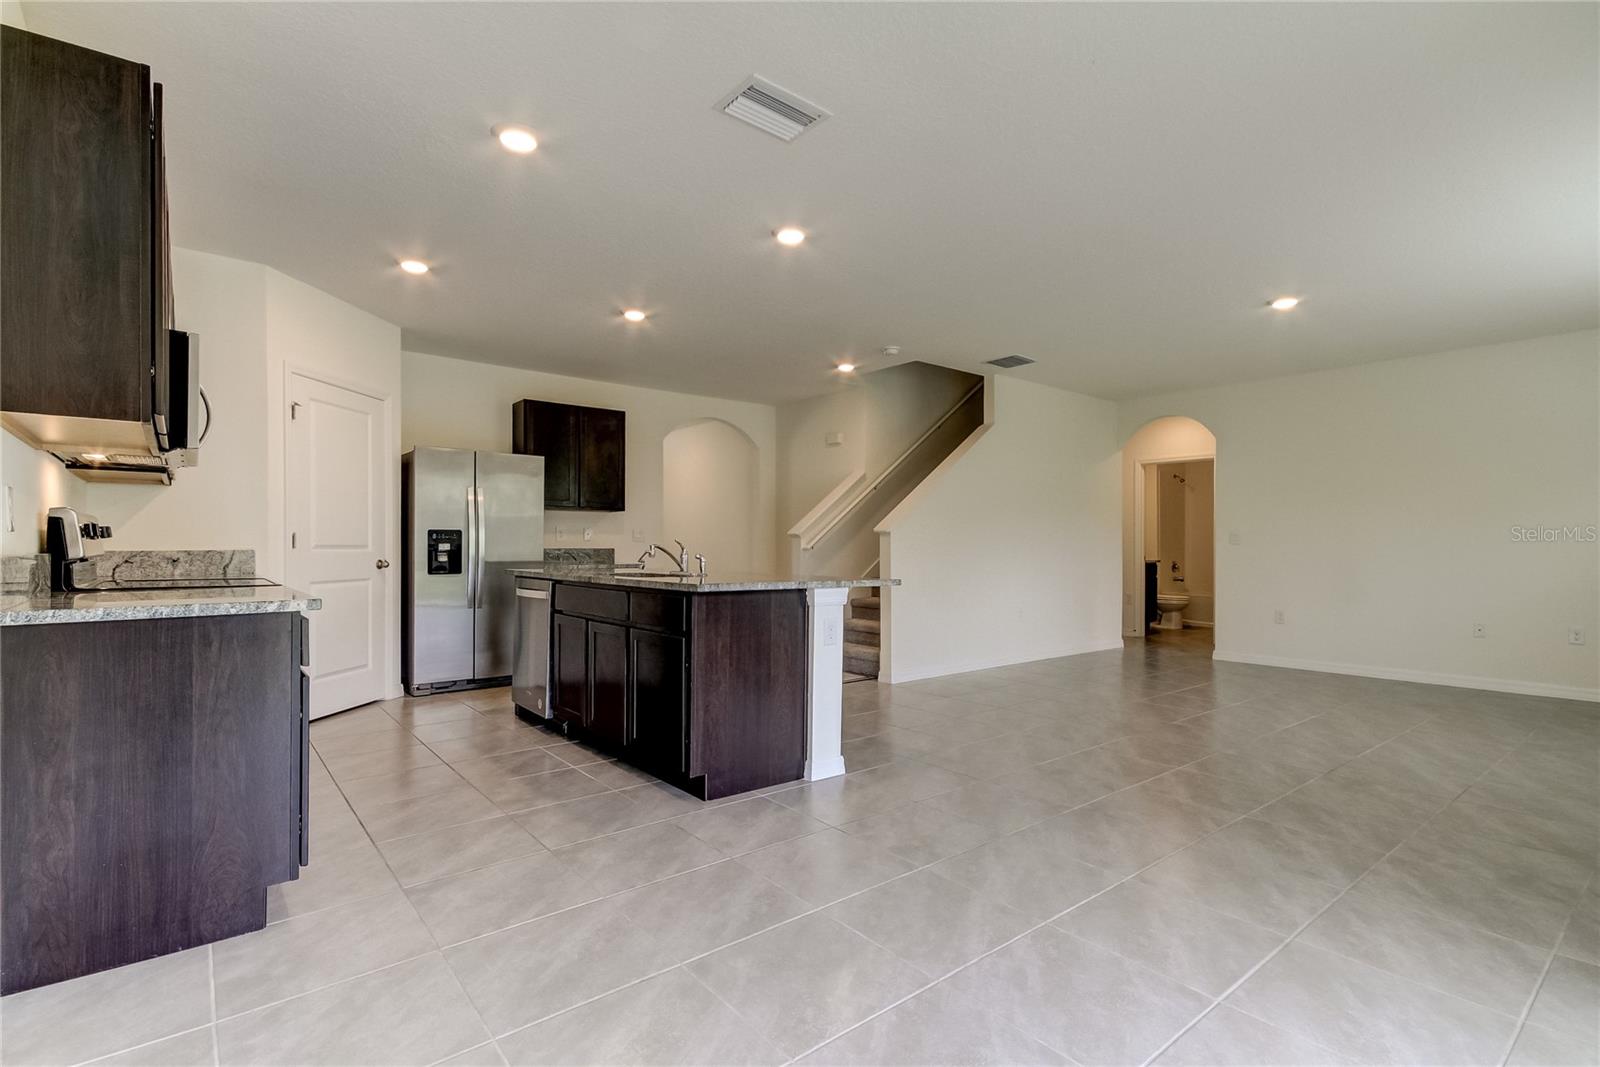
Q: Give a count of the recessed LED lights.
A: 6